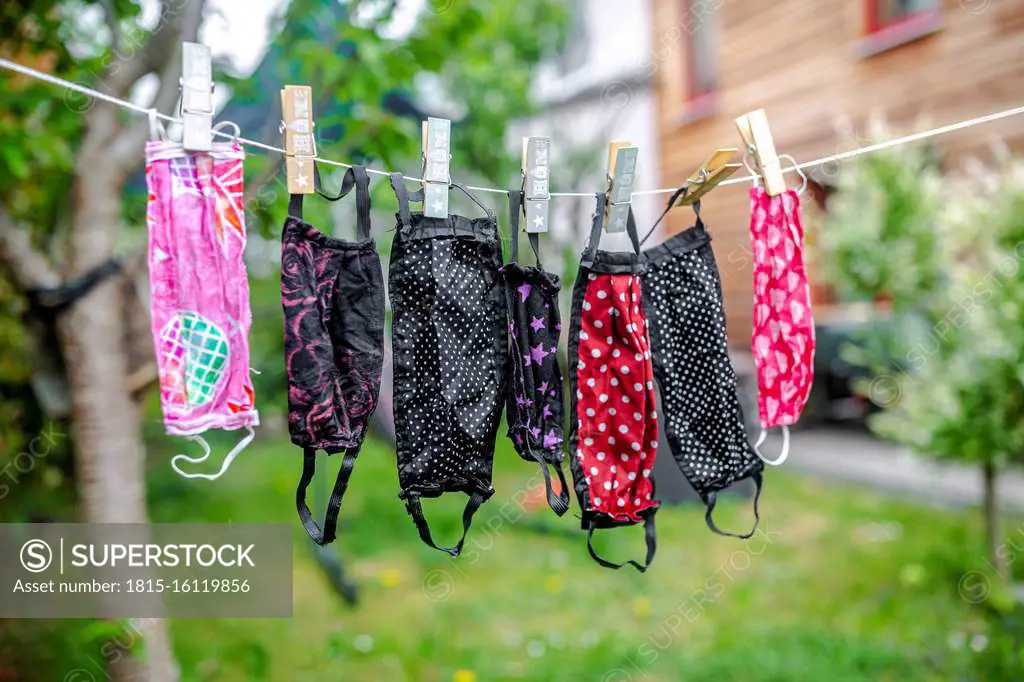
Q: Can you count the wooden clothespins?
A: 7